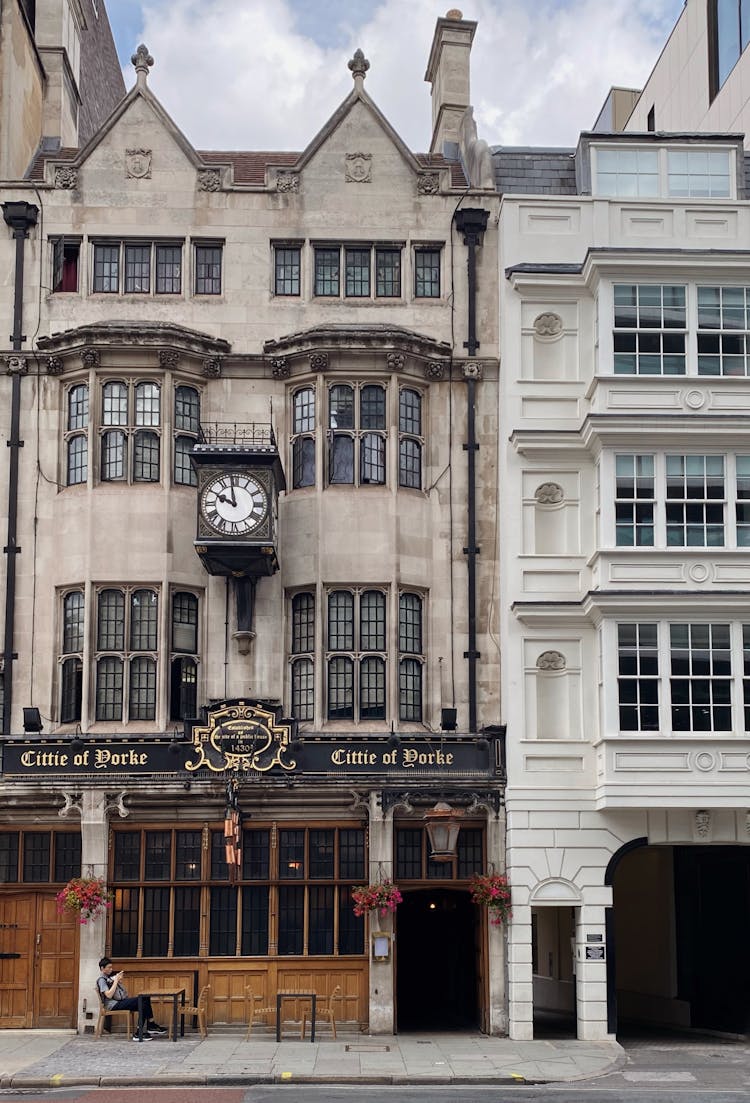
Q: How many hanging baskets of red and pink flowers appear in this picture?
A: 3